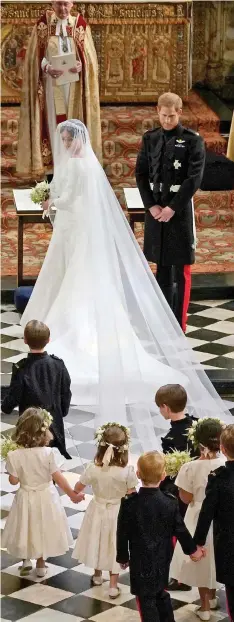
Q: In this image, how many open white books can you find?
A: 1